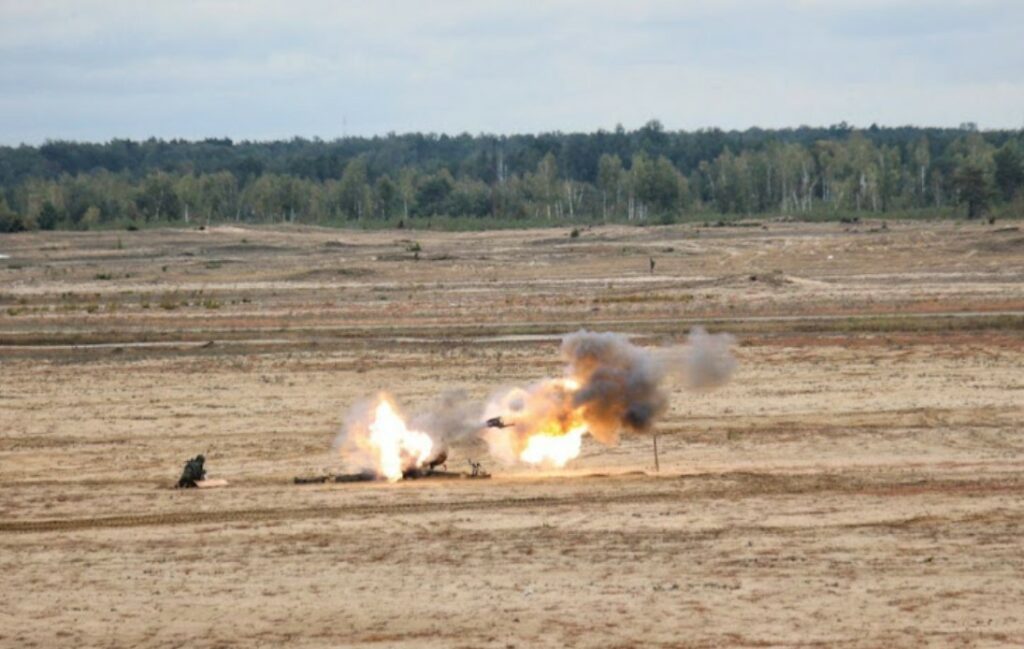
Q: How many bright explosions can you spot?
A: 2